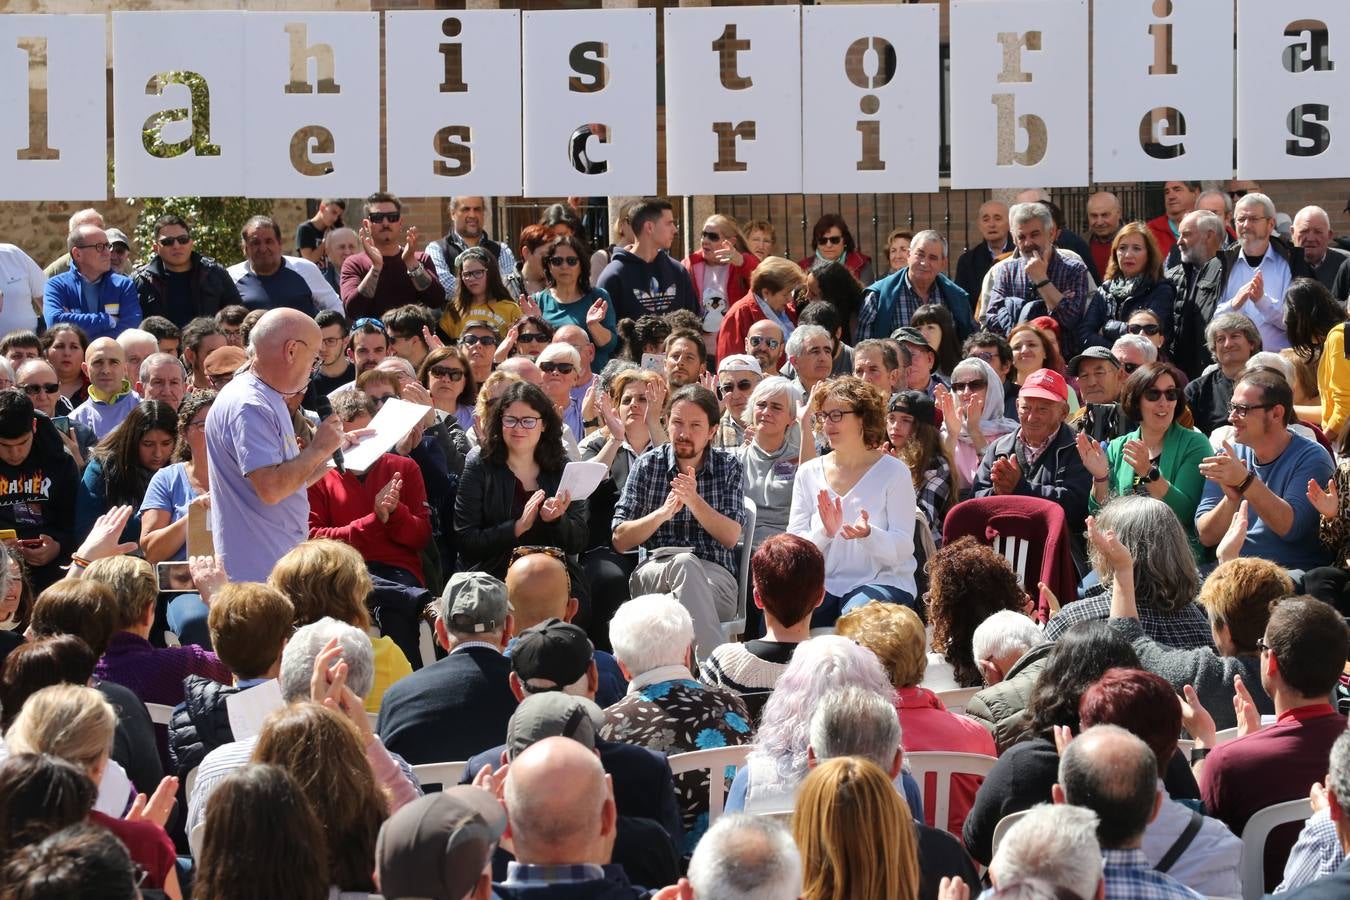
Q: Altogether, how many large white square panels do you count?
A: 10